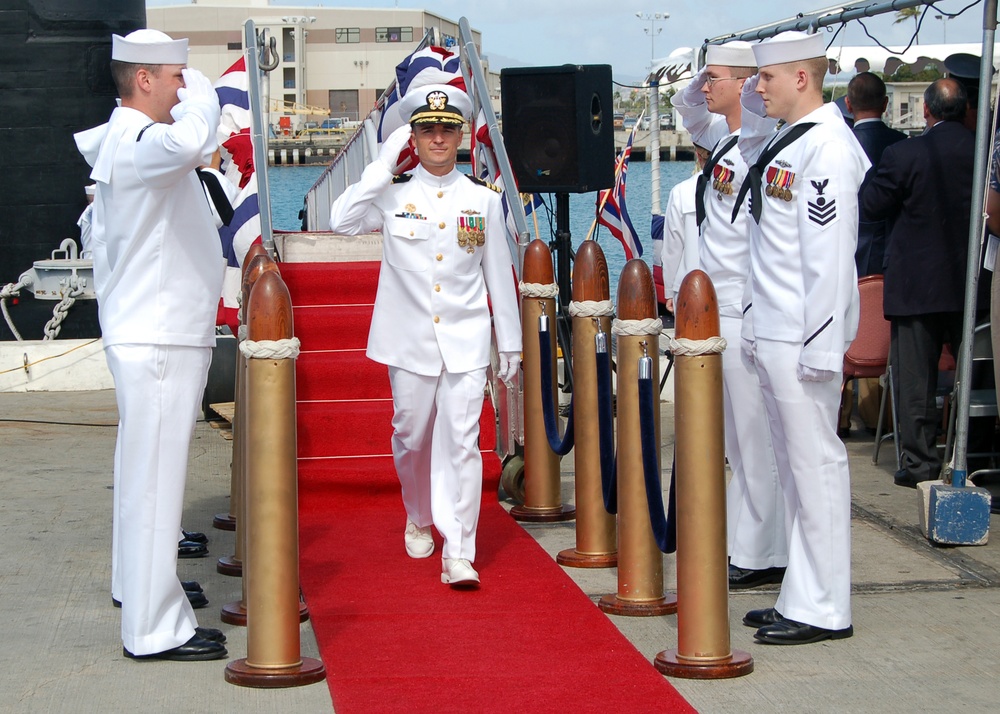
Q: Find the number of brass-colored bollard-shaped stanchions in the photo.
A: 8